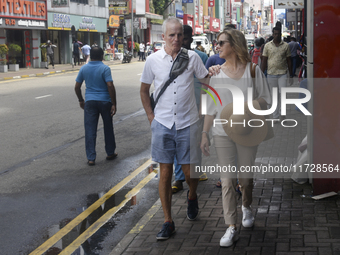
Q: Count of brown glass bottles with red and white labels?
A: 0